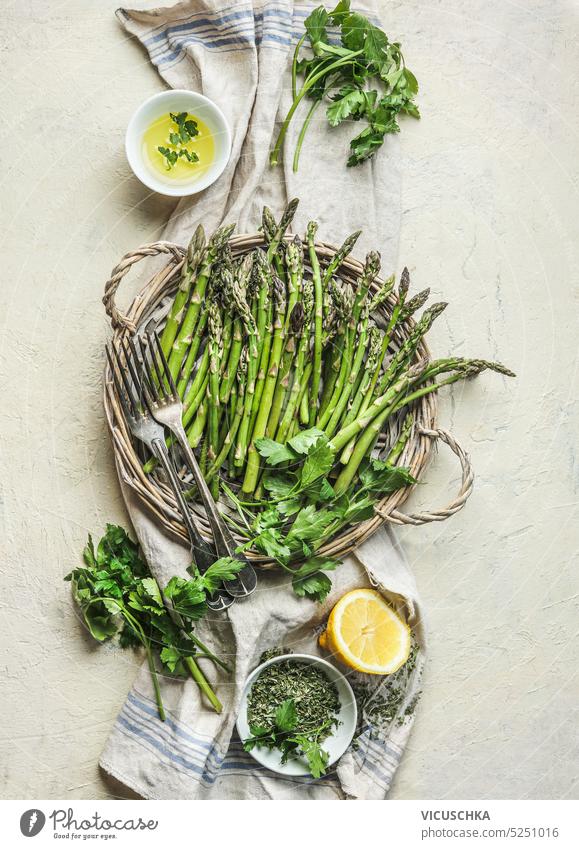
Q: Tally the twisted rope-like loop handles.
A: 2